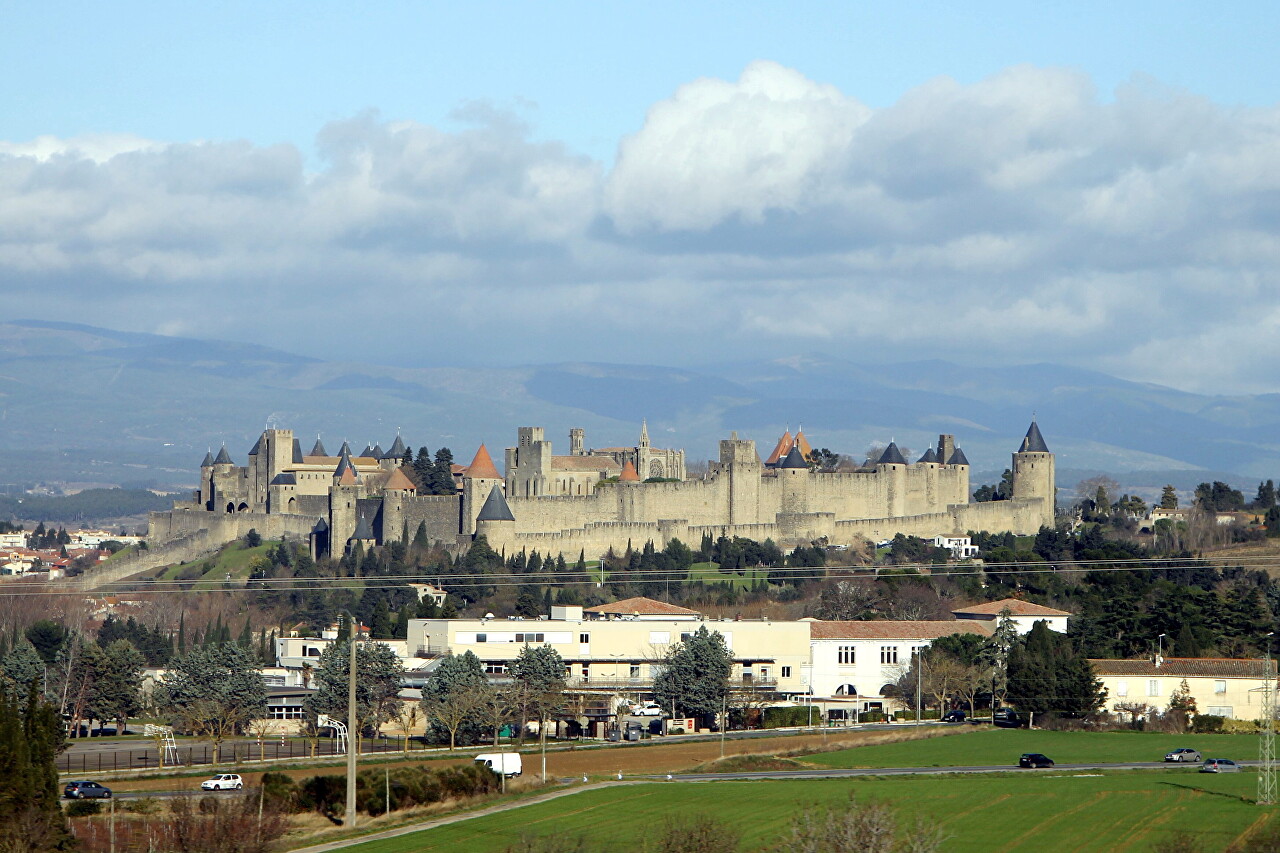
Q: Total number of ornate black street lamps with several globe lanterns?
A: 0